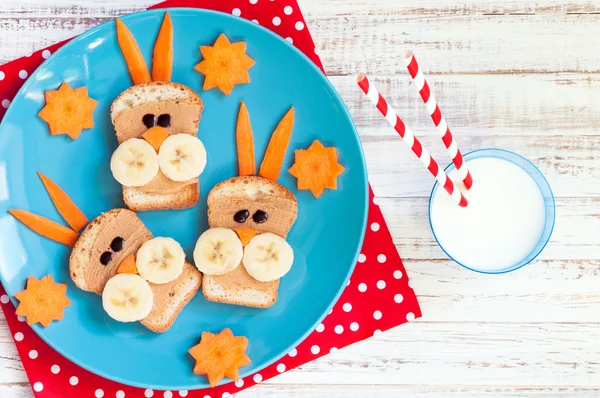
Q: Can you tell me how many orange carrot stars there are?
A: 5